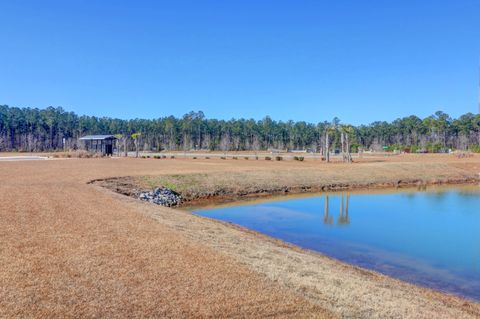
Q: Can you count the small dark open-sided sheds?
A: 1